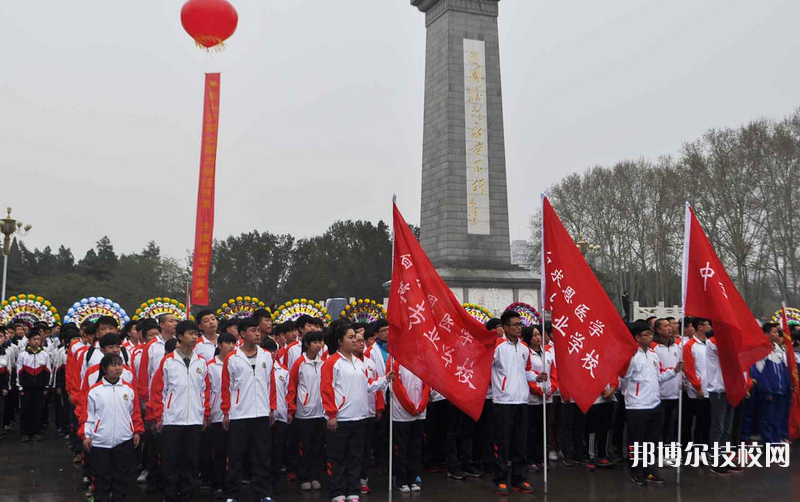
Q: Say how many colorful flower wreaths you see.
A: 9